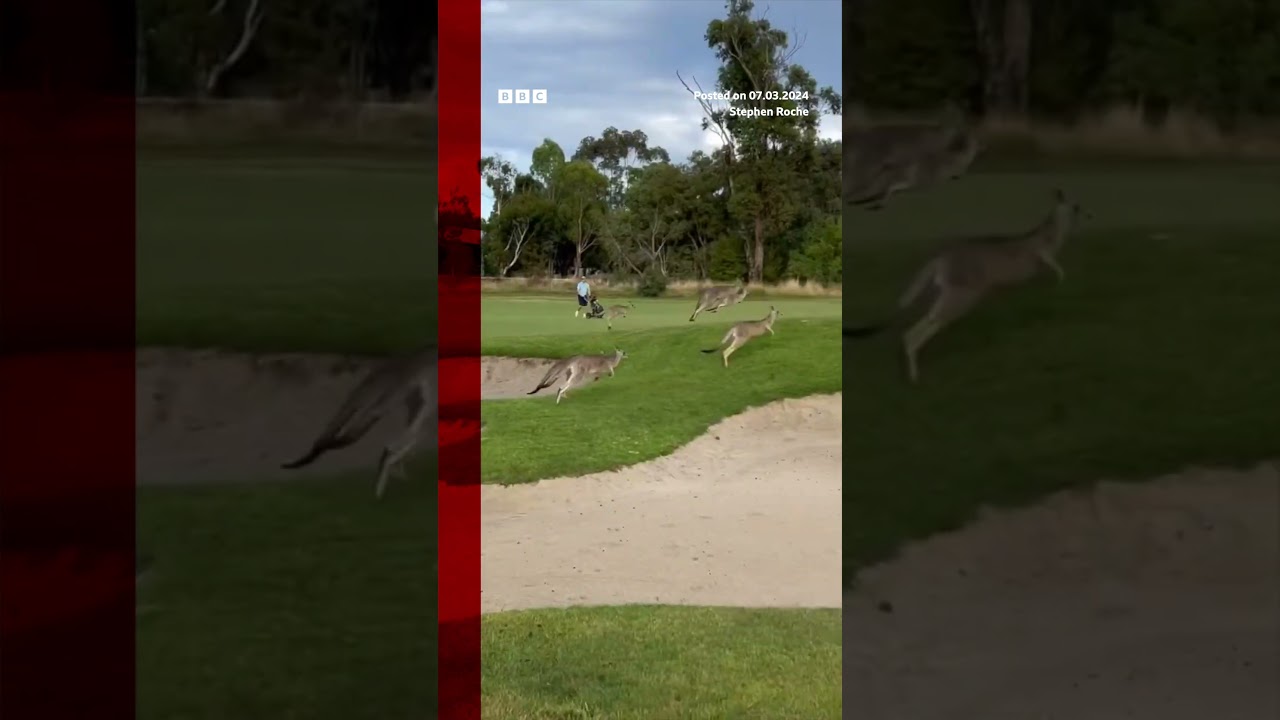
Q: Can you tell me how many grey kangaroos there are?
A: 4